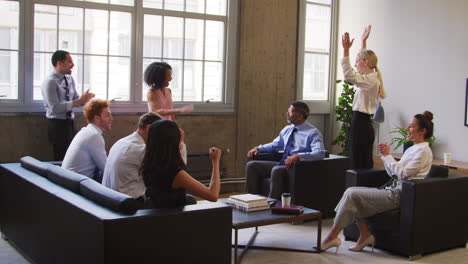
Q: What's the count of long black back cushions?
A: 3